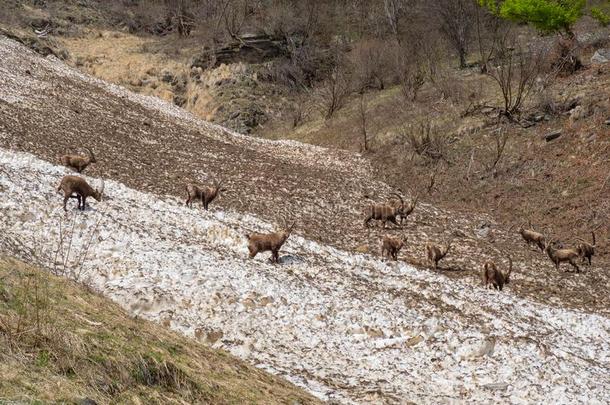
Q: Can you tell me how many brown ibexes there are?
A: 12